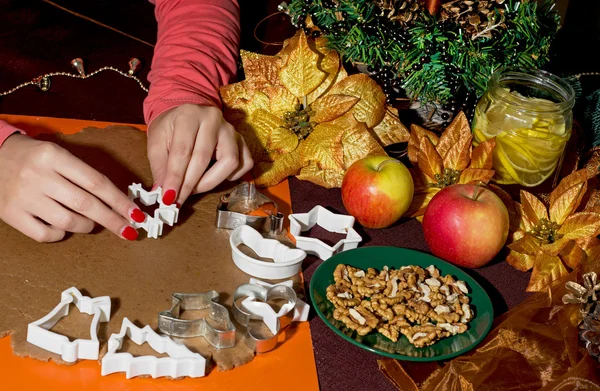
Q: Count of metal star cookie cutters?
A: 0